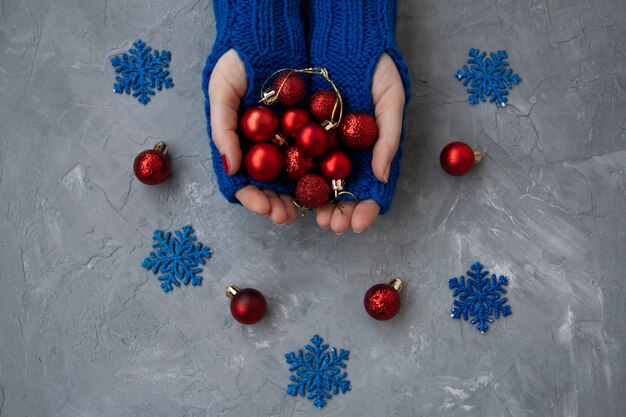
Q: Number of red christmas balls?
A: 15